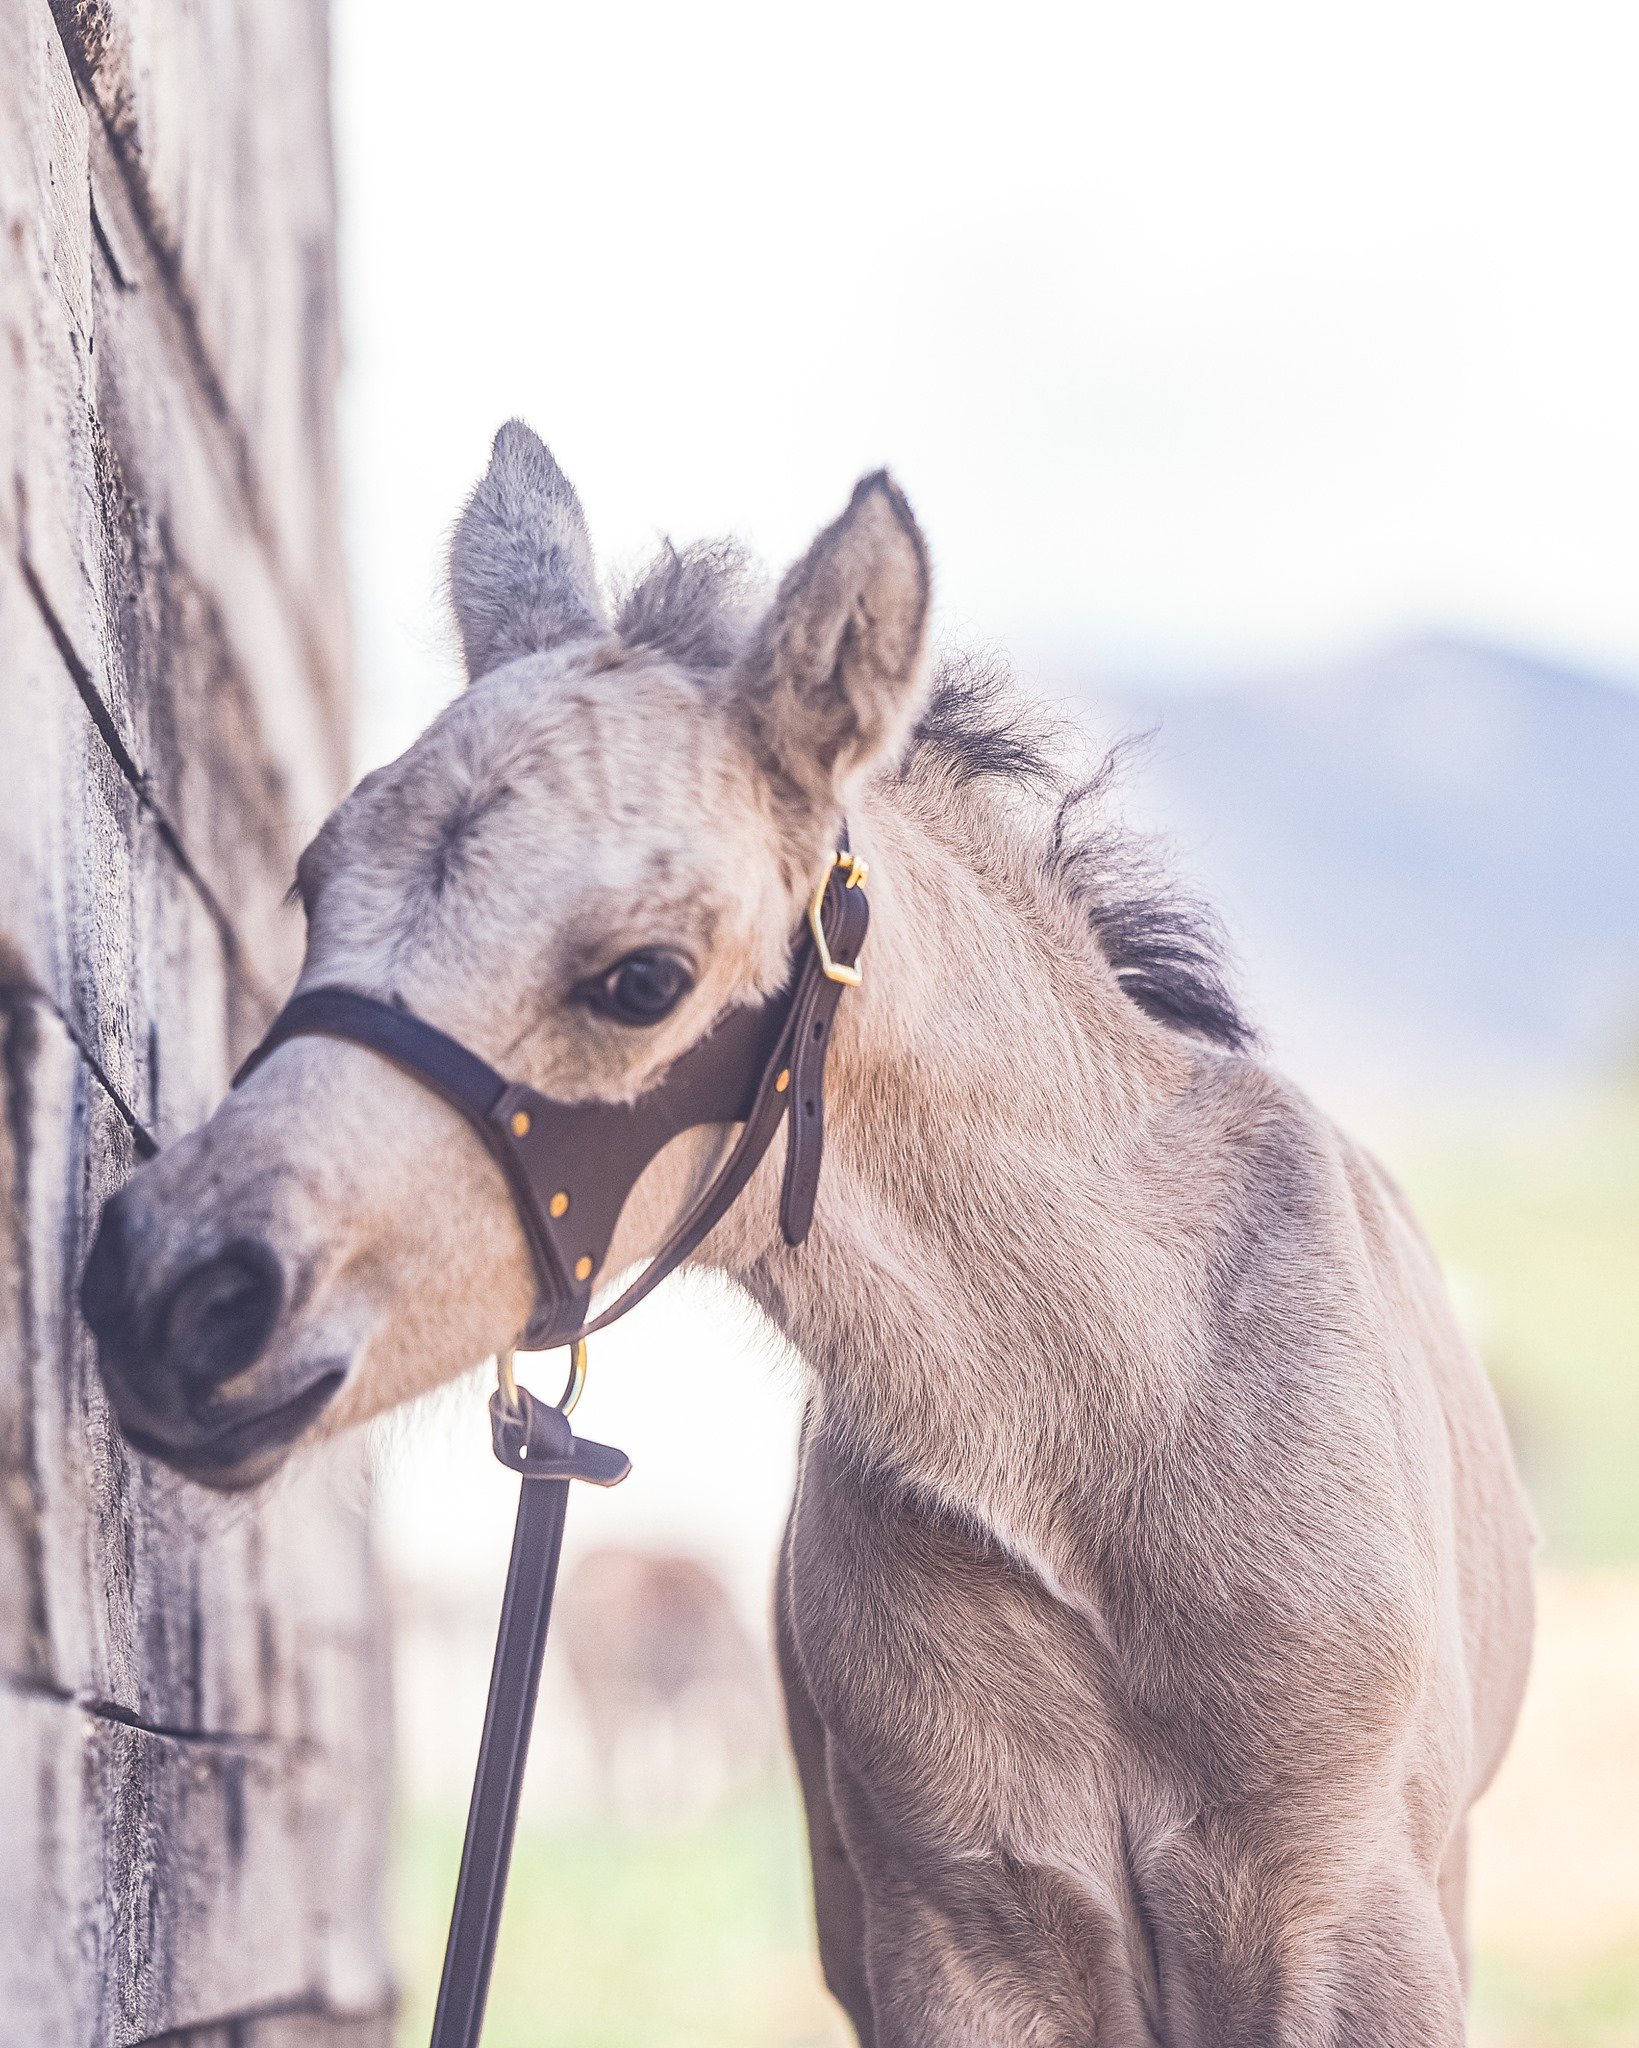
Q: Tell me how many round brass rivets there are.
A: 4